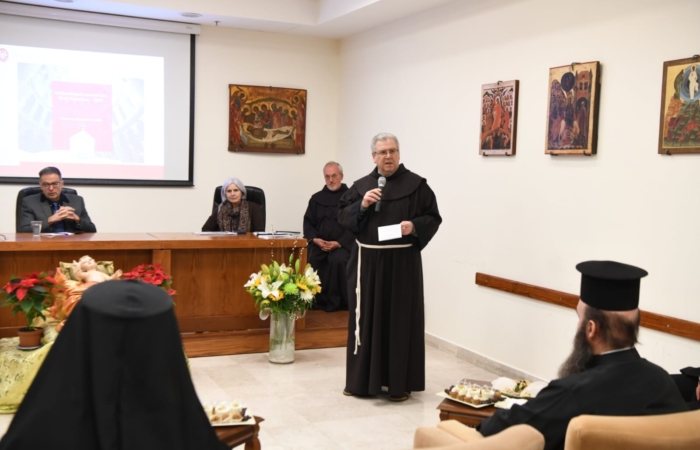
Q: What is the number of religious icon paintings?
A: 4